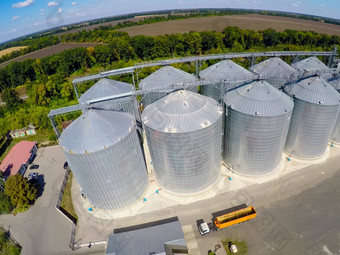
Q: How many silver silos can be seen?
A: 10